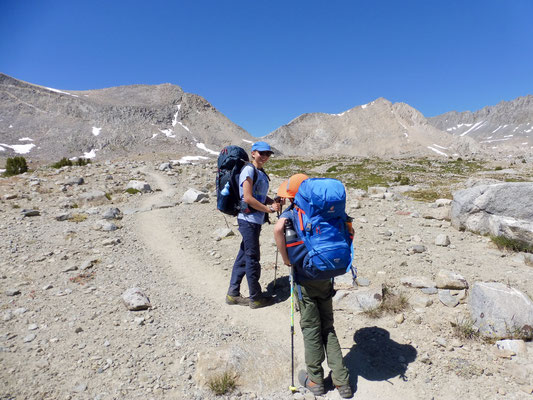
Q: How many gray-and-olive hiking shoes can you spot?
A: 2